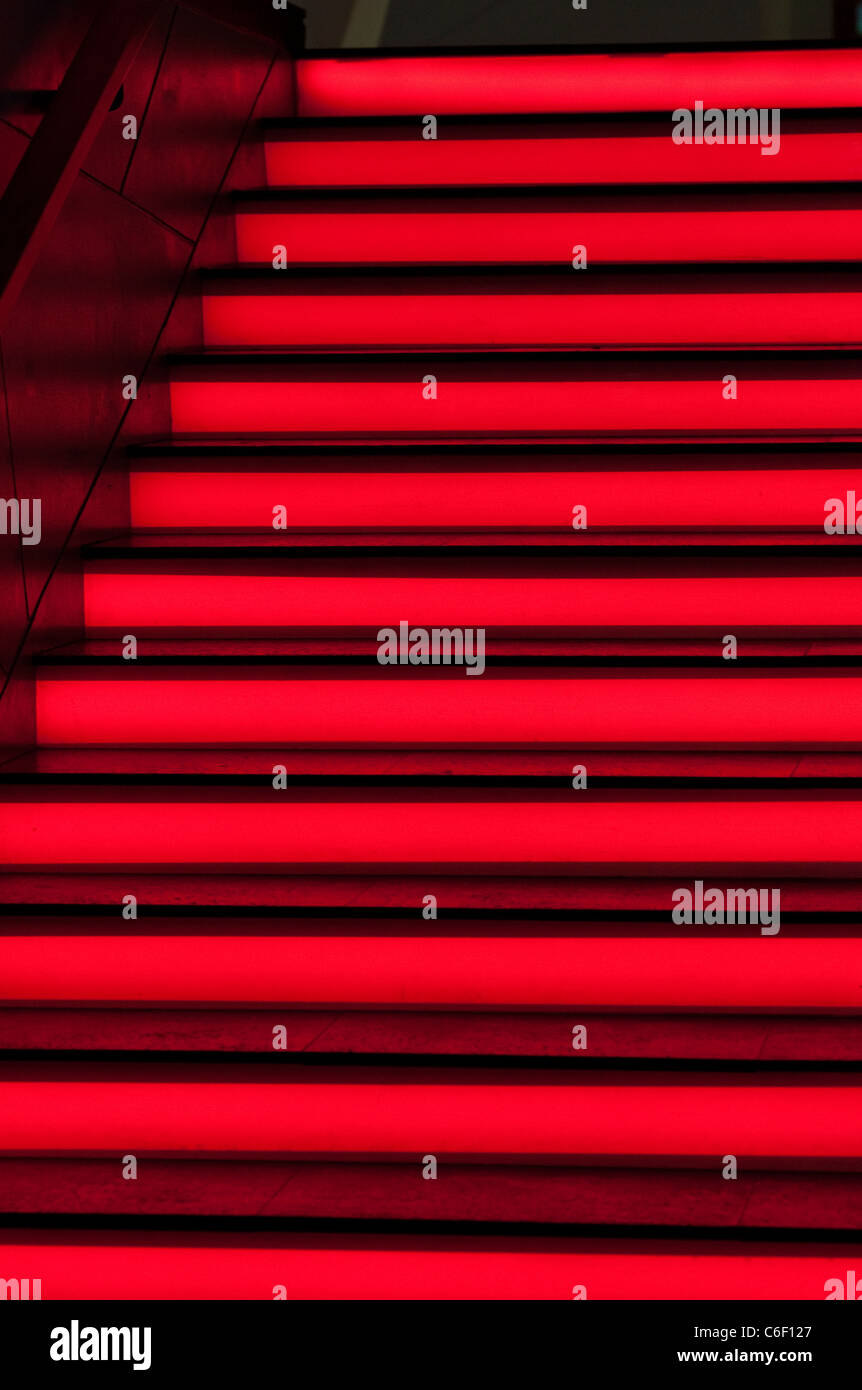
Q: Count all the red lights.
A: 12